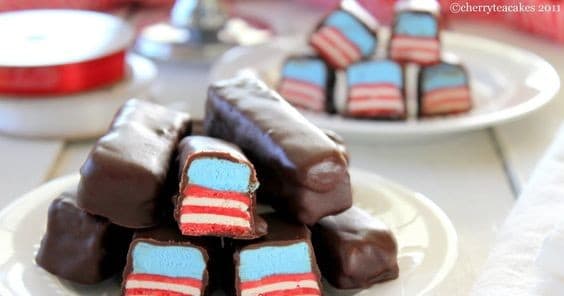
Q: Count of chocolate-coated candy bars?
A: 12